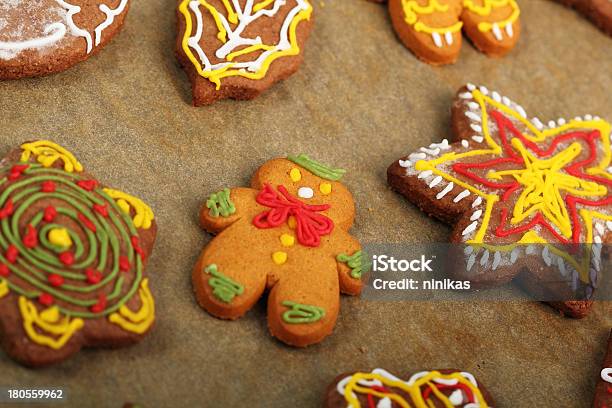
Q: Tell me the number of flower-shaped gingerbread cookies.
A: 1